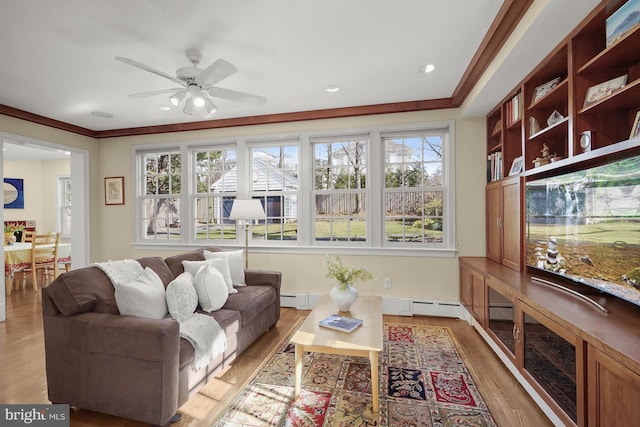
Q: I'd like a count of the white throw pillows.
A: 5